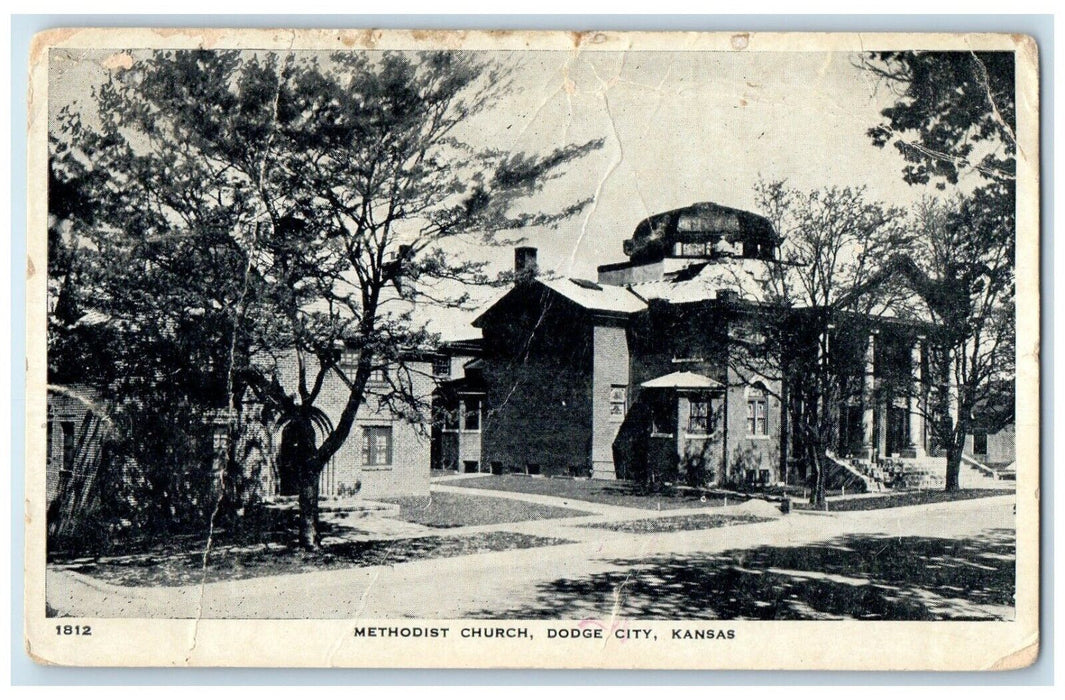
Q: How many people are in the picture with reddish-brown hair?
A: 0